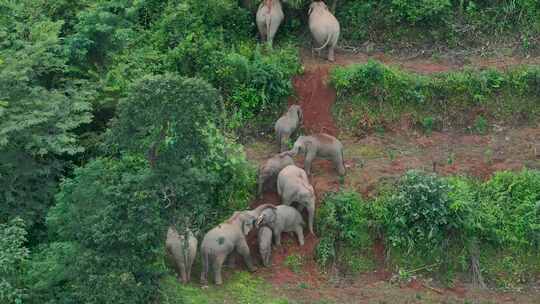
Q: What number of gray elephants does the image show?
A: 10